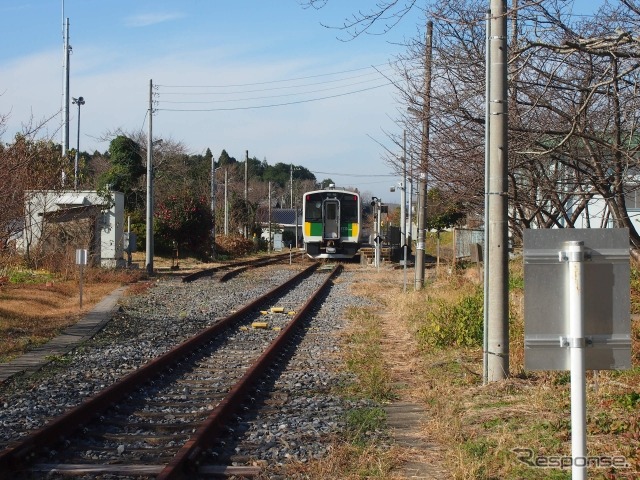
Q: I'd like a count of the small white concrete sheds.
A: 1